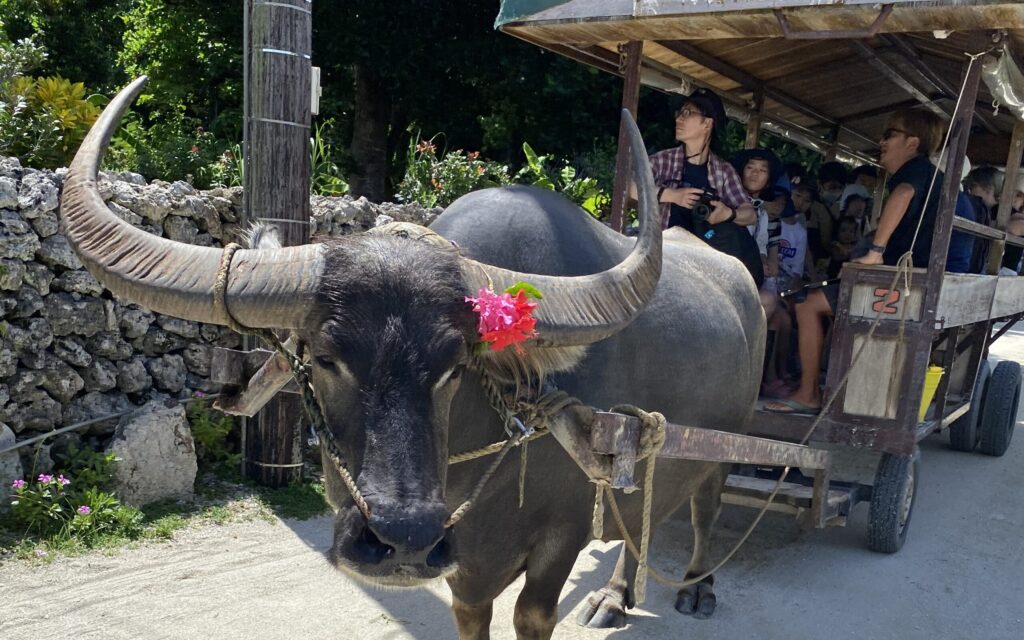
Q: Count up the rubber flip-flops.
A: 1